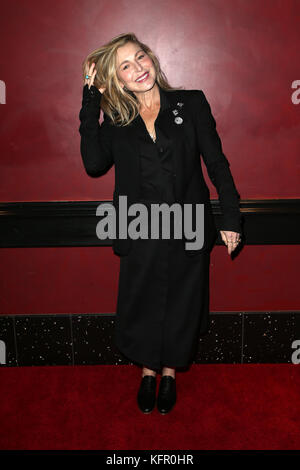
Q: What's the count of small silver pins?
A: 3